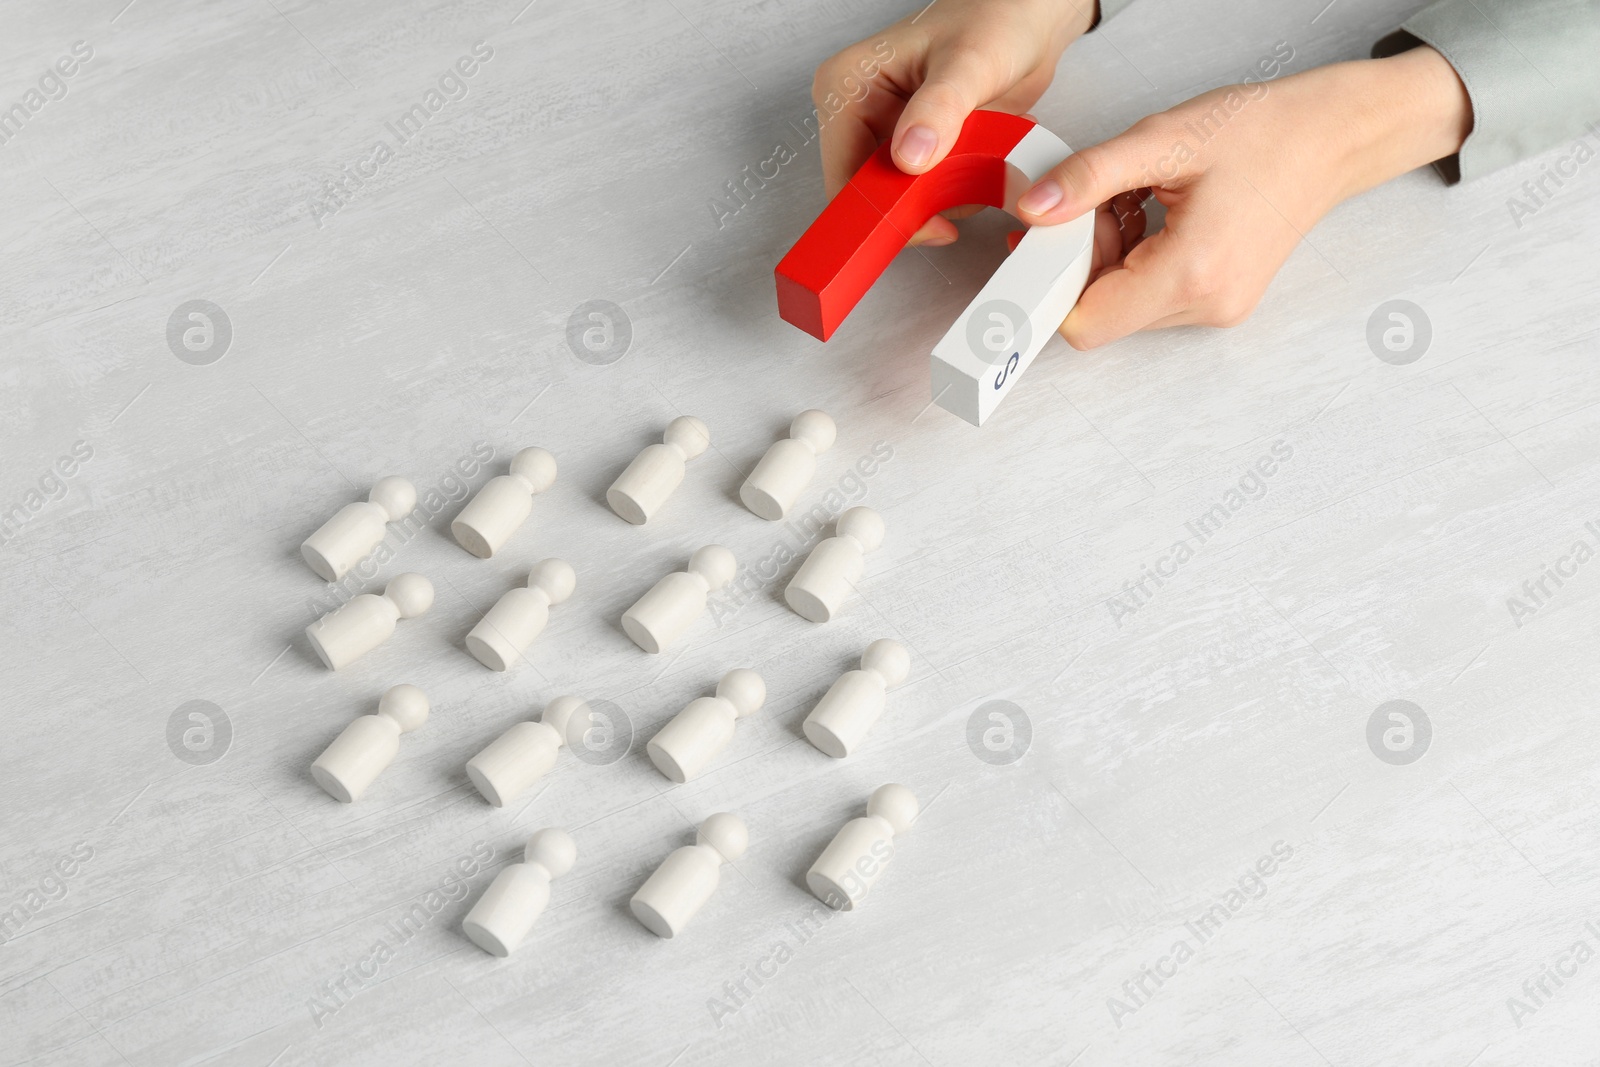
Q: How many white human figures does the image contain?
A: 15